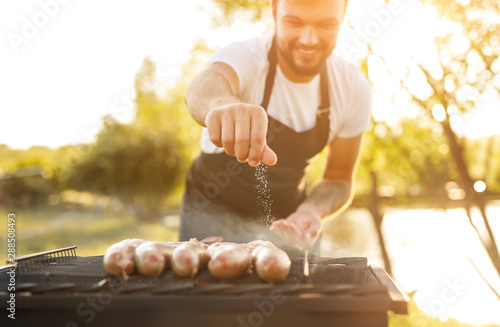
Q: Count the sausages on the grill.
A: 5